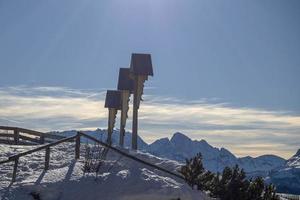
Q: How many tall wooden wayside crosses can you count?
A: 3